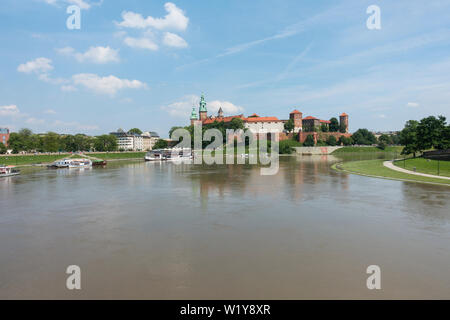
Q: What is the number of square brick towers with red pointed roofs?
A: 2